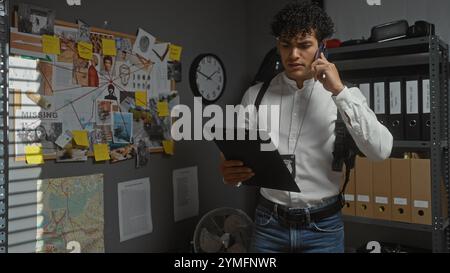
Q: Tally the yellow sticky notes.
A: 10